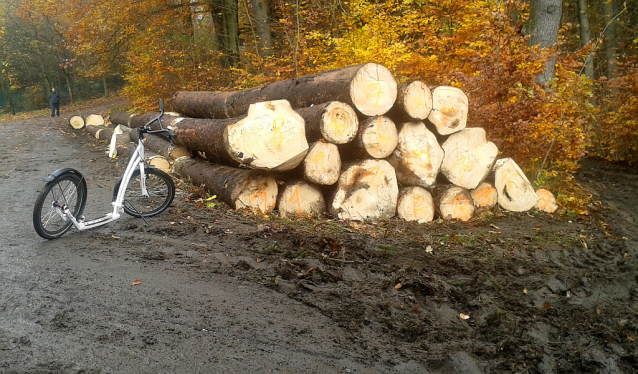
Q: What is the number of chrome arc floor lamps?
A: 0